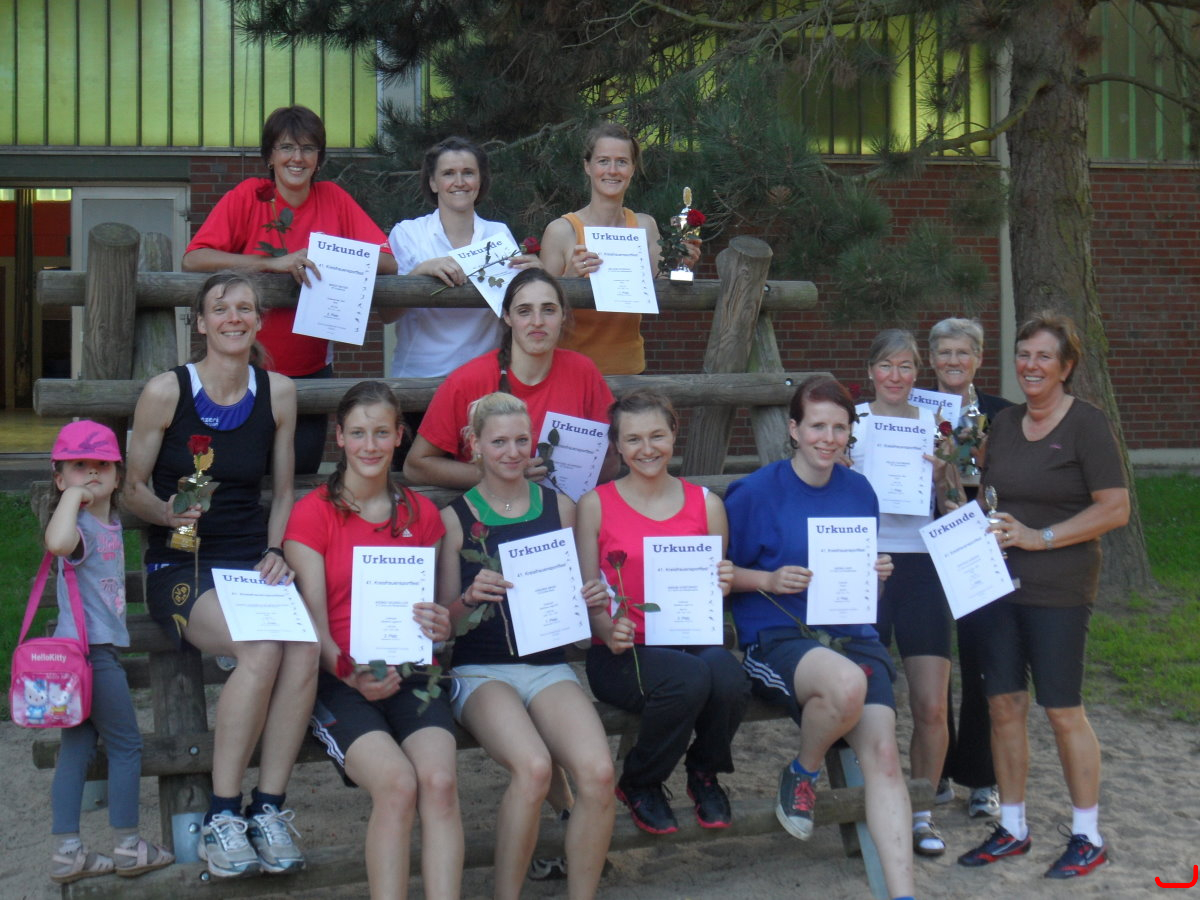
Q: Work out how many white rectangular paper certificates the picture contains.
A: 12